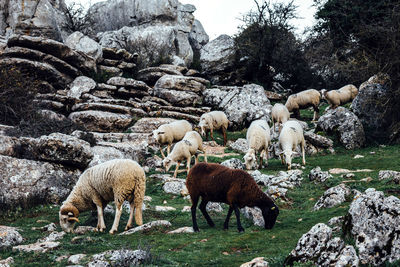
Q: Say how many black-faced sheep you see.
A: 1